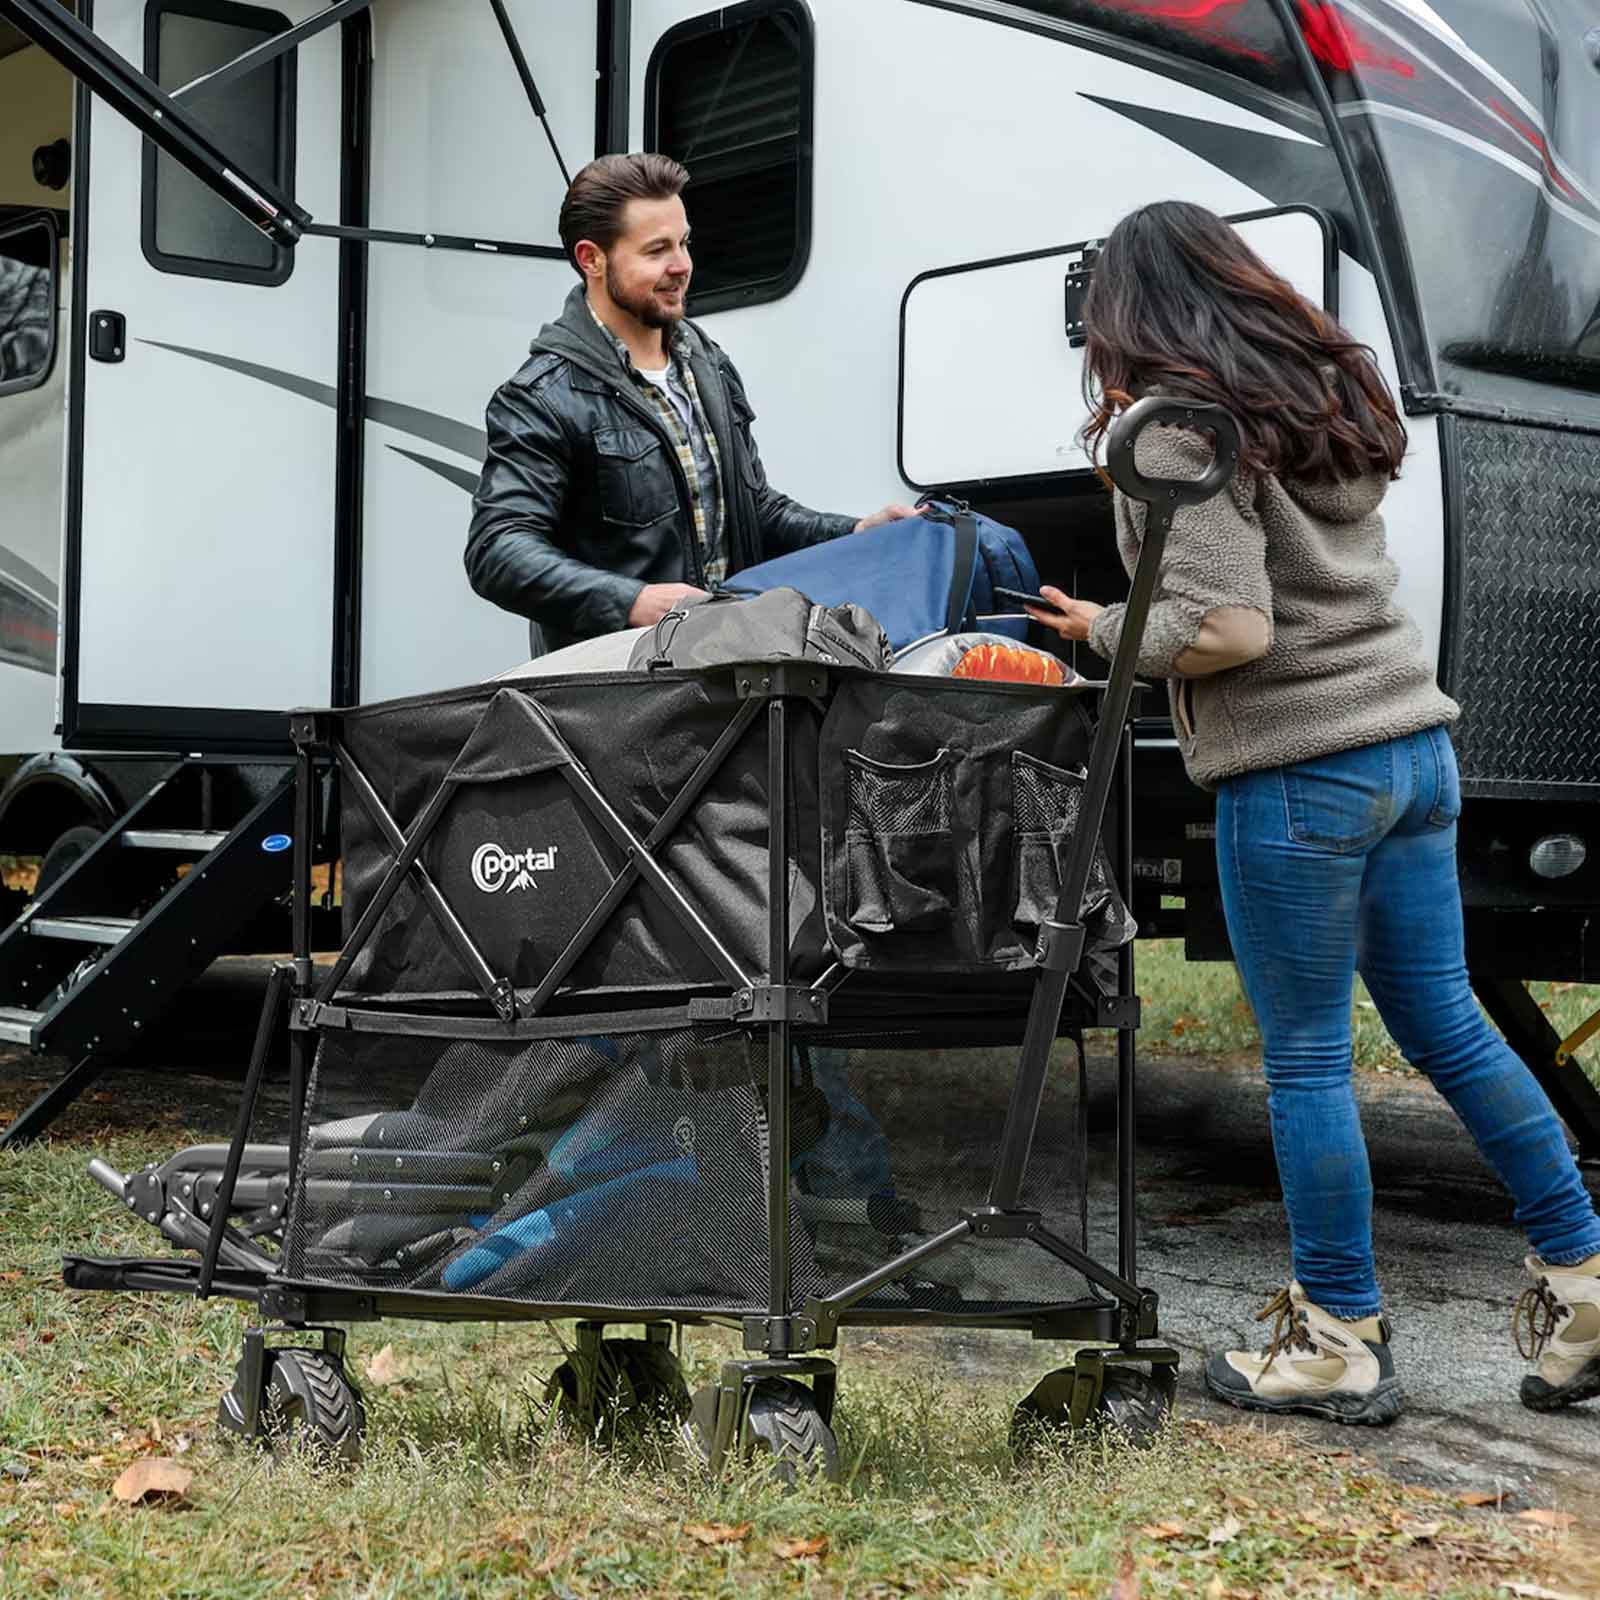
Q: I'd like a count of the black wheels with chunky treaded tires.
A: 4